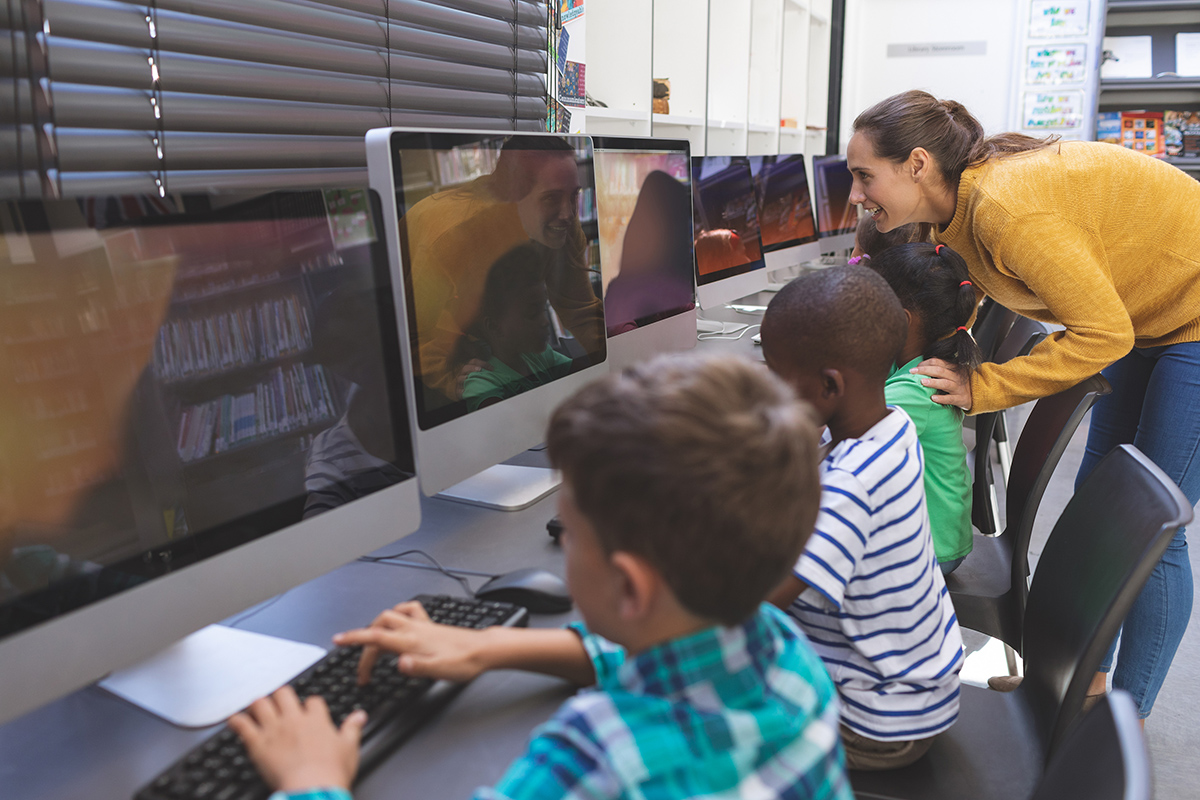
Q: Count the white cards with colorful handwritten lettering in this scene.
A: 3